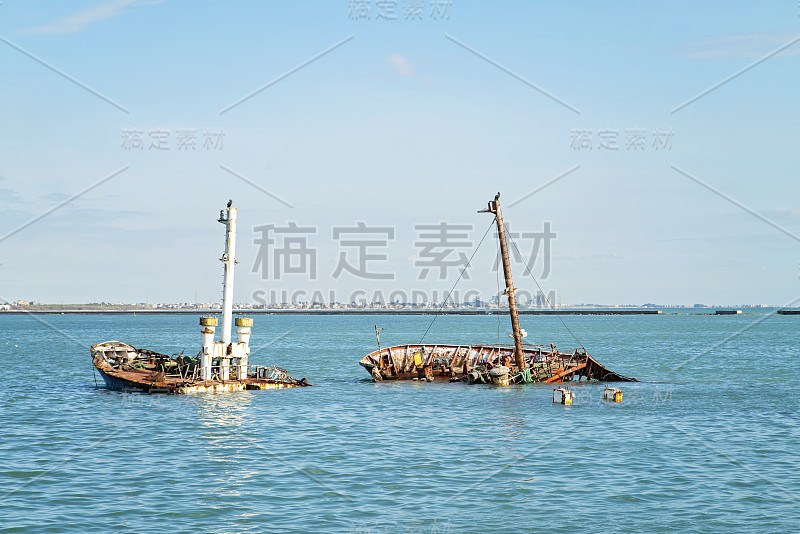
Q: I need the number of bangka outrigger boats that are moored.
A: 0